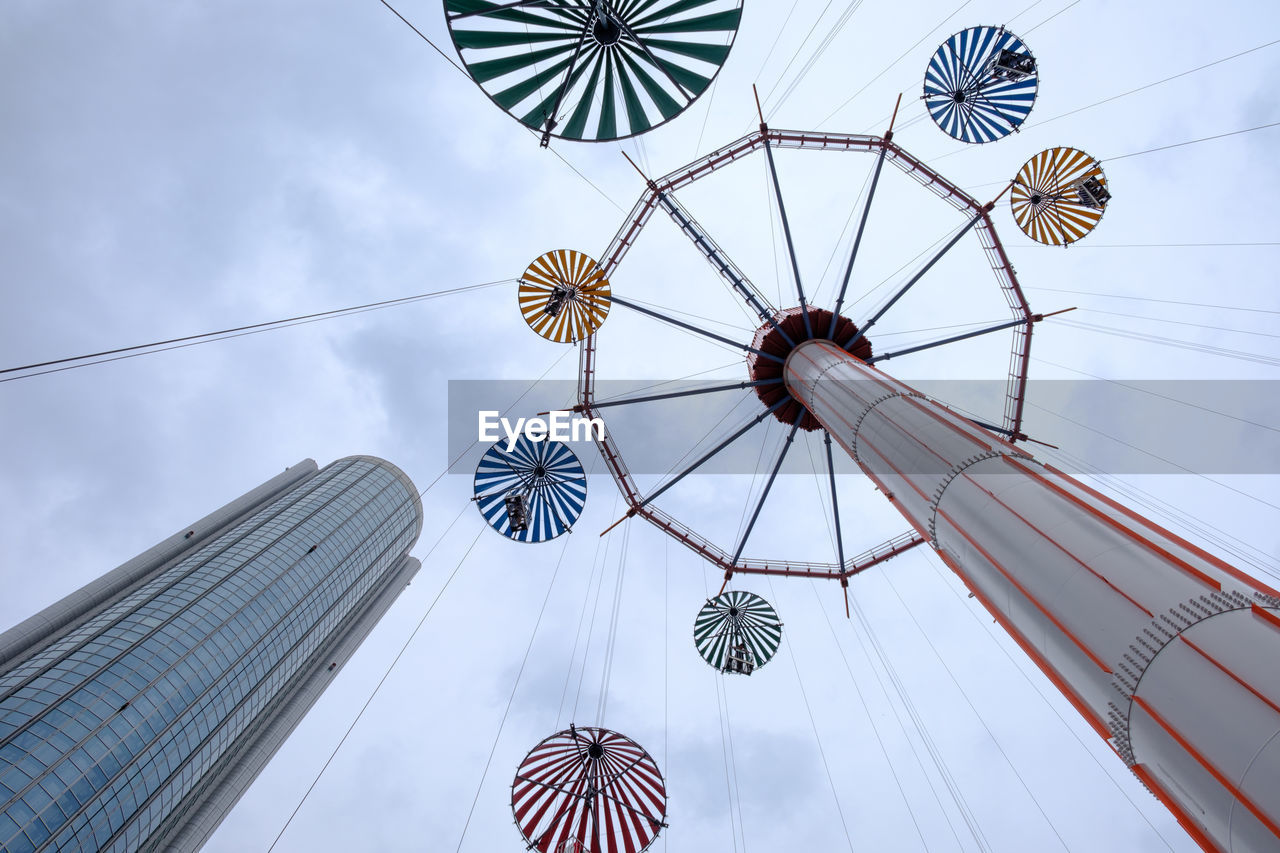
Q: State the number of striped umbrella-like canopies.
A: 7